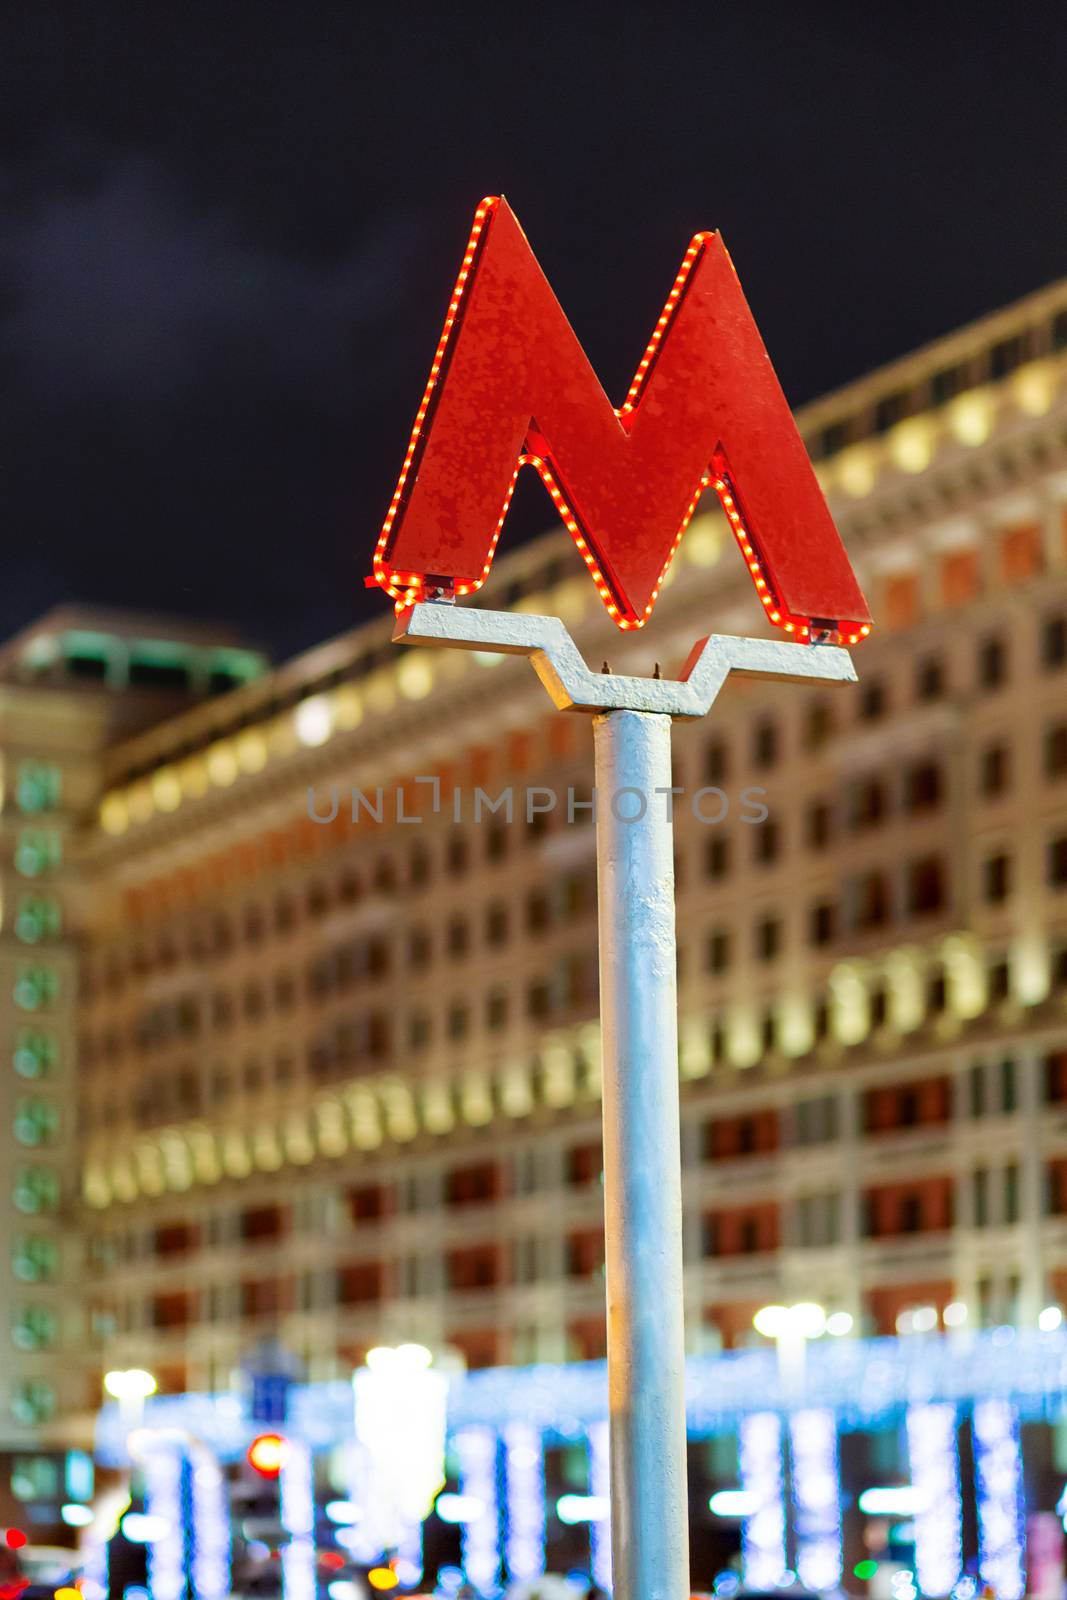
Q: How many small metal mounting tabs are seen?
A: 2